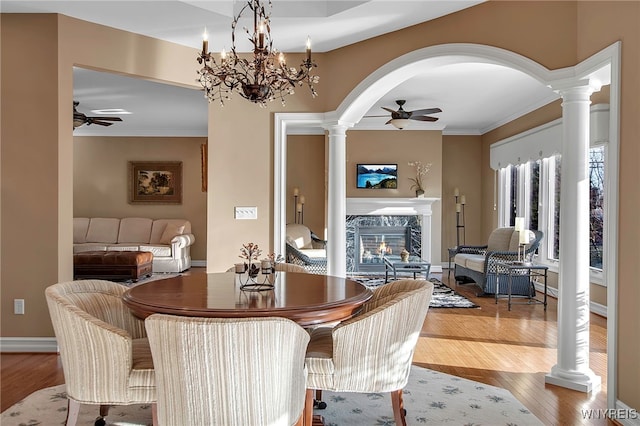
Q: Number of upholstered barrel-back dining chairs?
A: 4